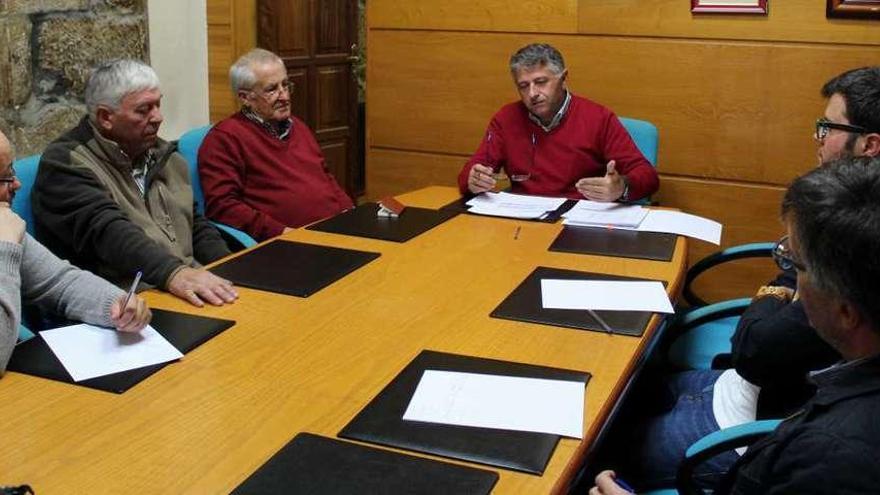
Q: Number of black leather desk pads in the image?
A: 8